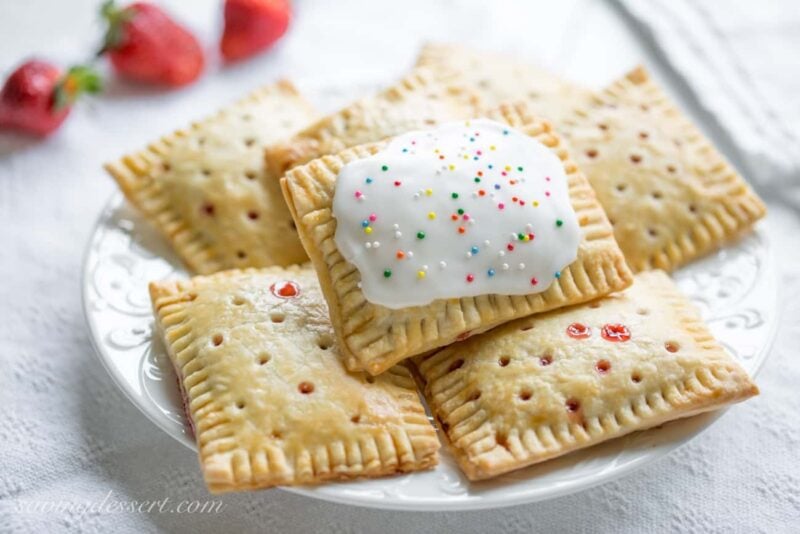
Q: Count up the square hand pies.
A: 7